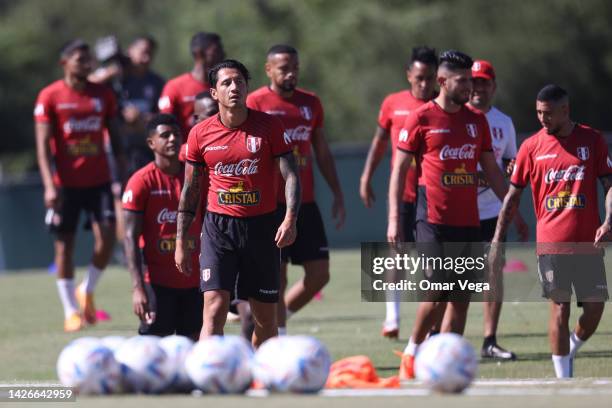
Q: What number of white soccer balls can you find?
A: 7